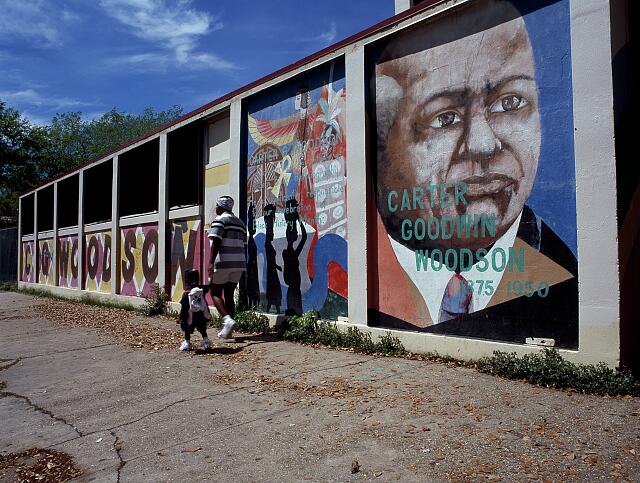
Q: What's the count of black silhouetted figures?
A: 3